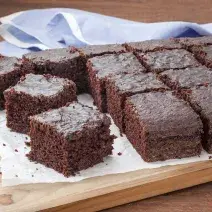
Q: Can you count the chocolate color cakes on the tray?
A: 14